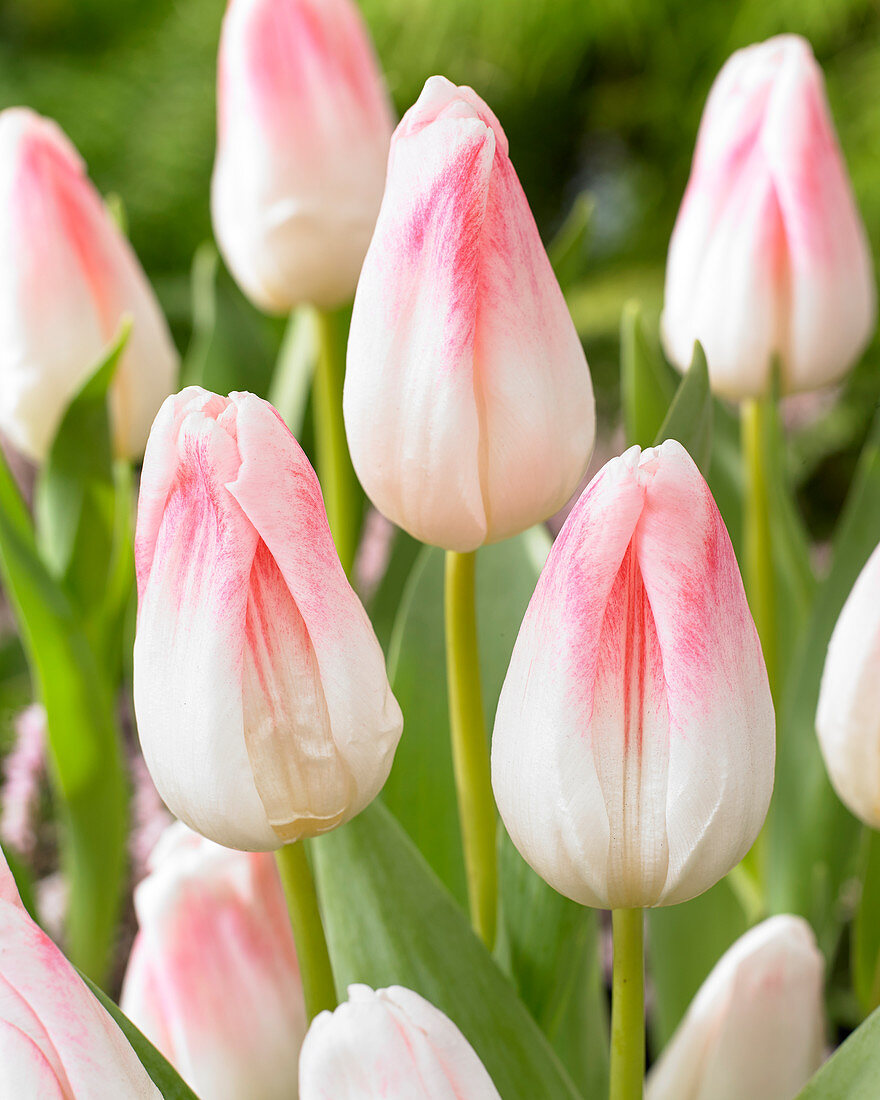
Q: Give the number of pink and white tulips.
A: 11